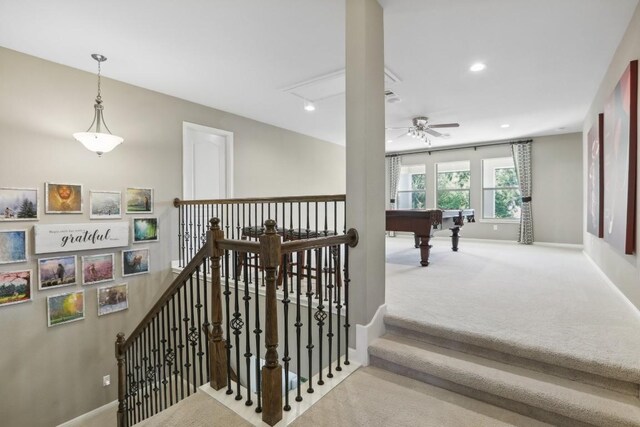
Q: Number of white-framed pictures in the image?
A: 12